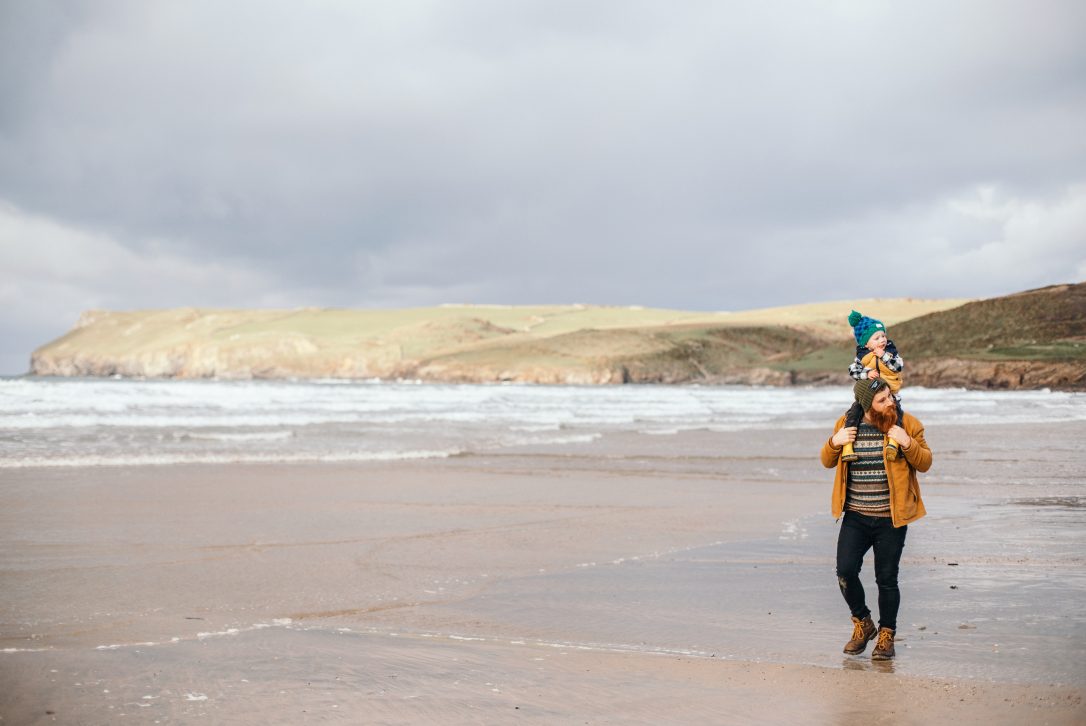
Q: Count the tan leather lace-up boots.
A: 2